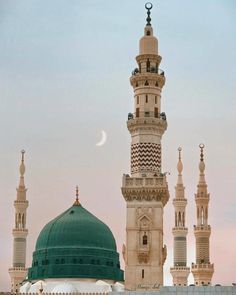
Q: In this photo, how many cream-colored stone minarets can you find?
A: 4